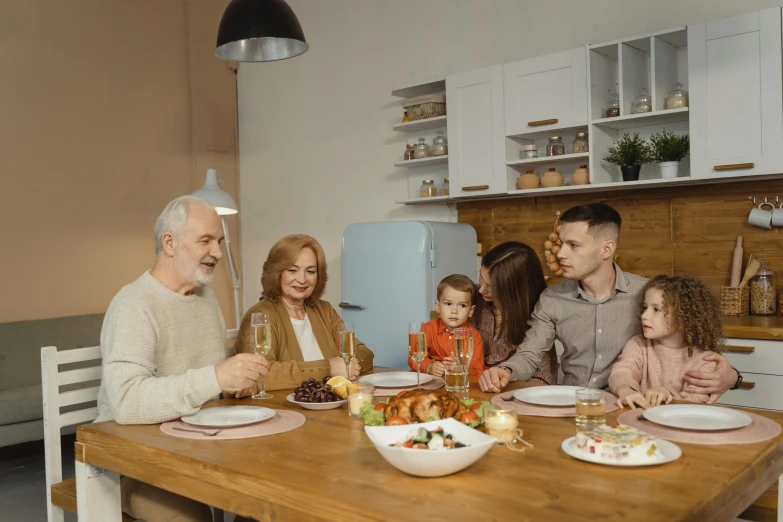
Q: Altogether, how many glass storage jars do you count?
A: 12